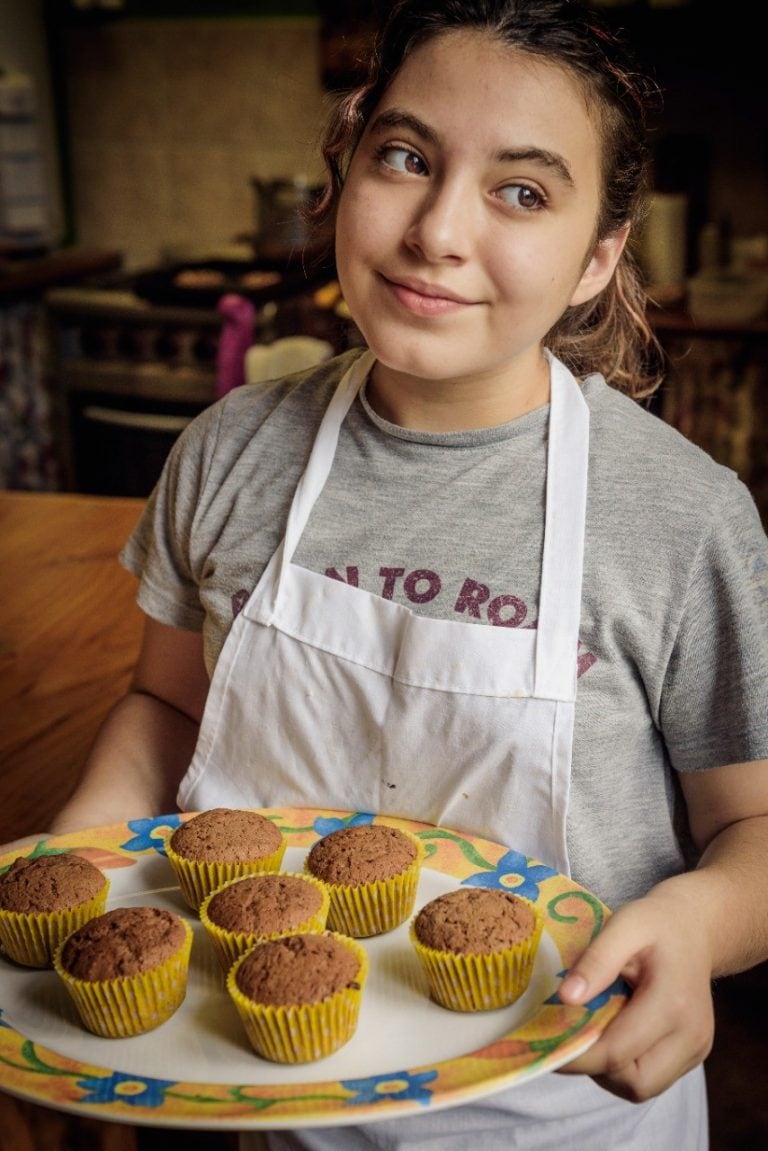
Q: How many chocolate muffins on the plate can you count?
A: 7